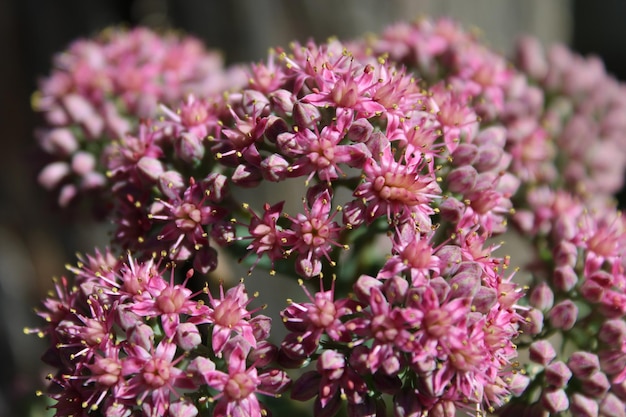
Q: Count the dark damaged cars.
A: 0